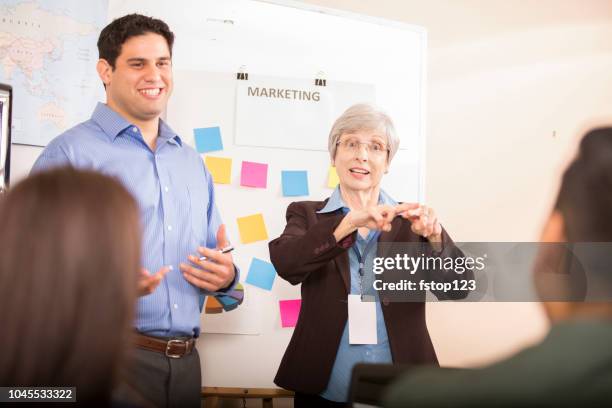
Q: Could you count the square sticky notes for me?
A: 8